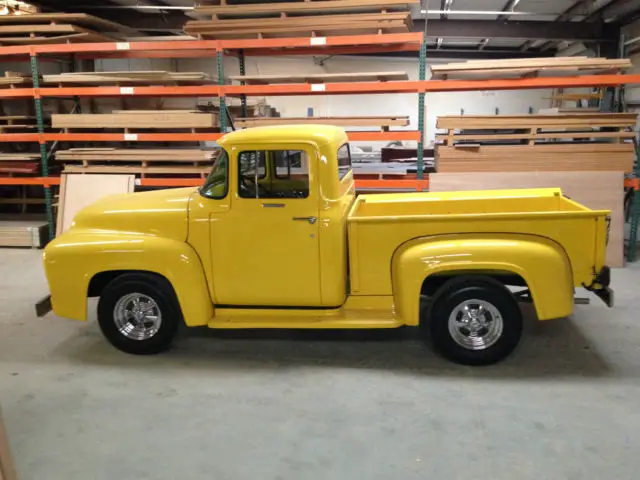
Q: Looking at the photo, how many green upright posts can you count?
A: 4